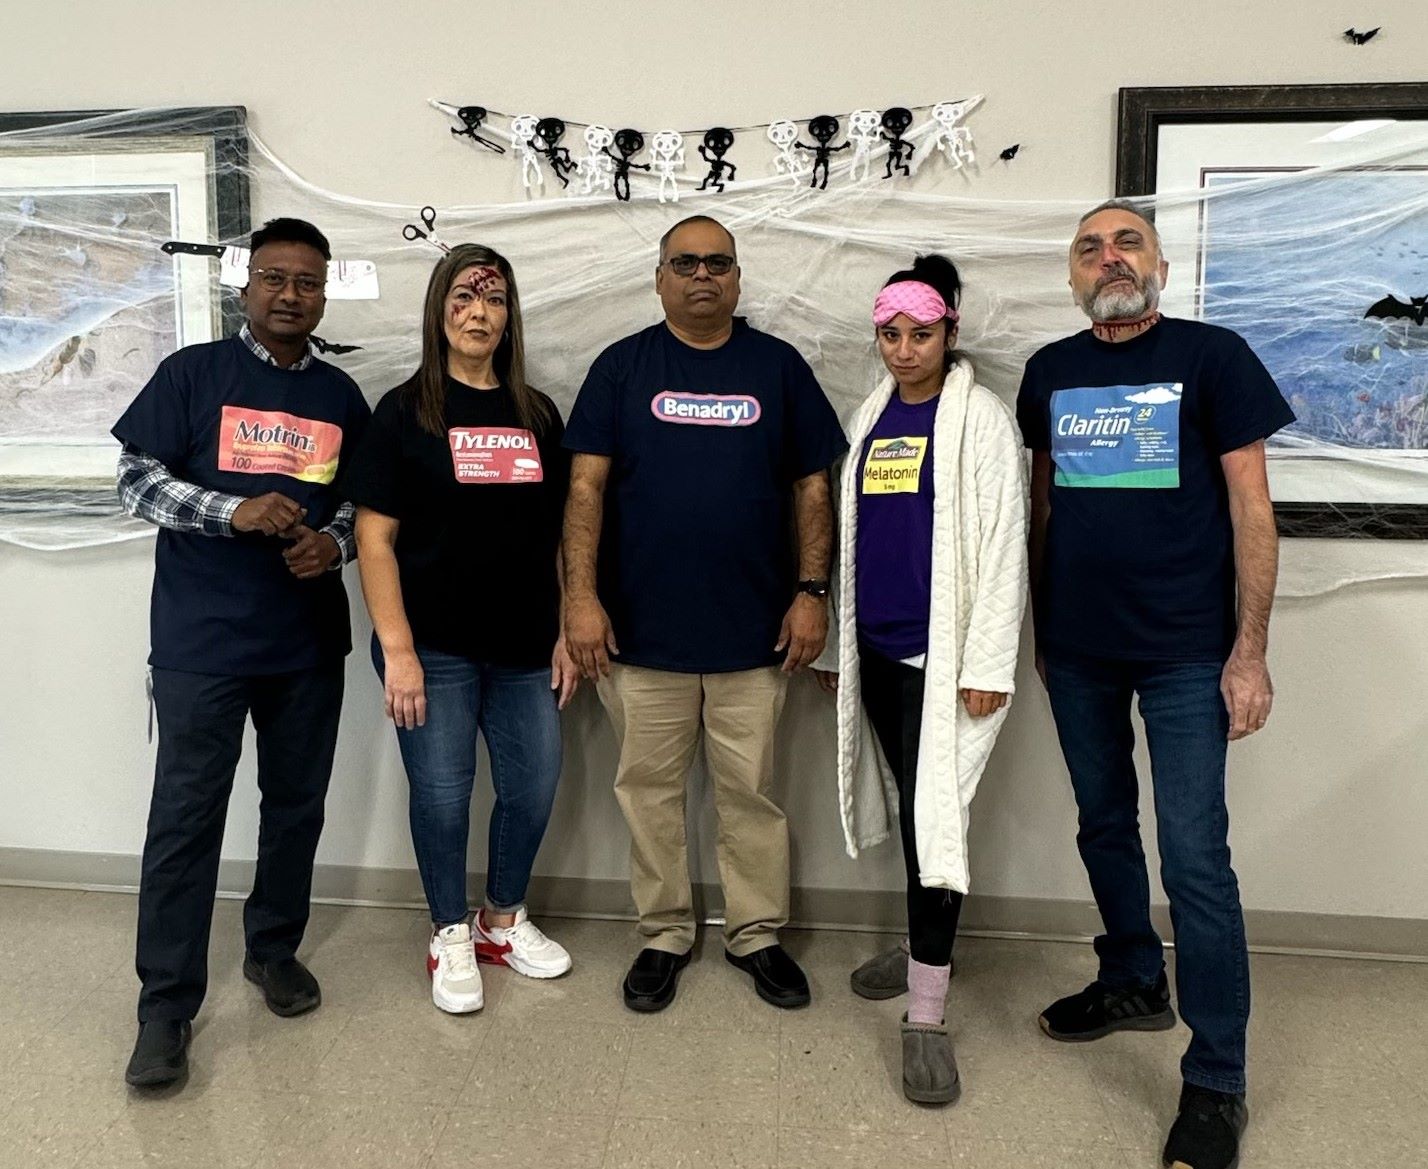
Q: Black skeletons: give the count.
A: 6